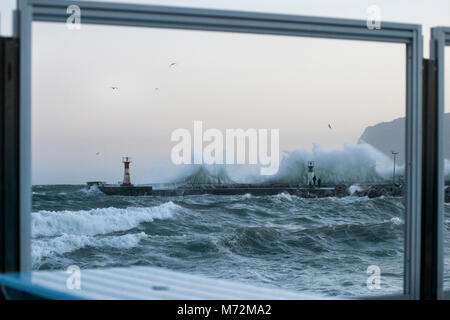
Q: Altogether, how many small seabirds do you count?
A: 5